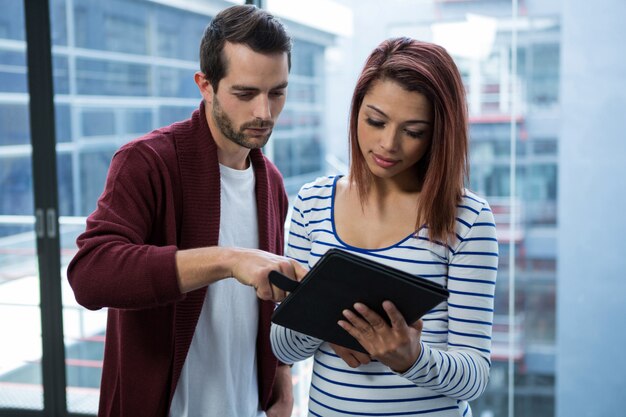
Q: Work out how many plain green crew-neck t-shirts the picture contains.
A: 0